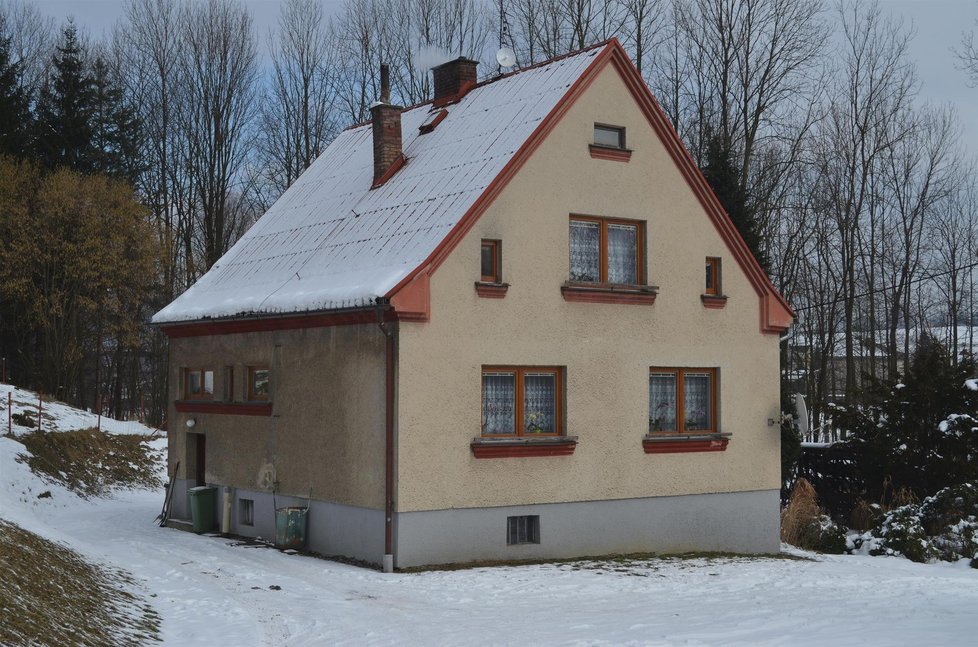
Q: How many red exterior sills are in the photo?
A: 7